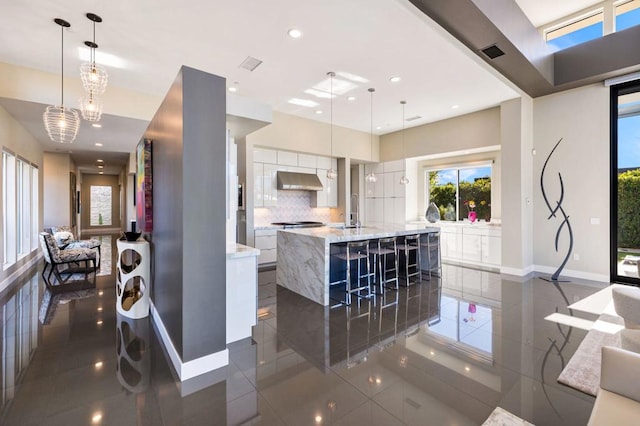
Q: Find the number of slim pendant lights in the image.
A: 3